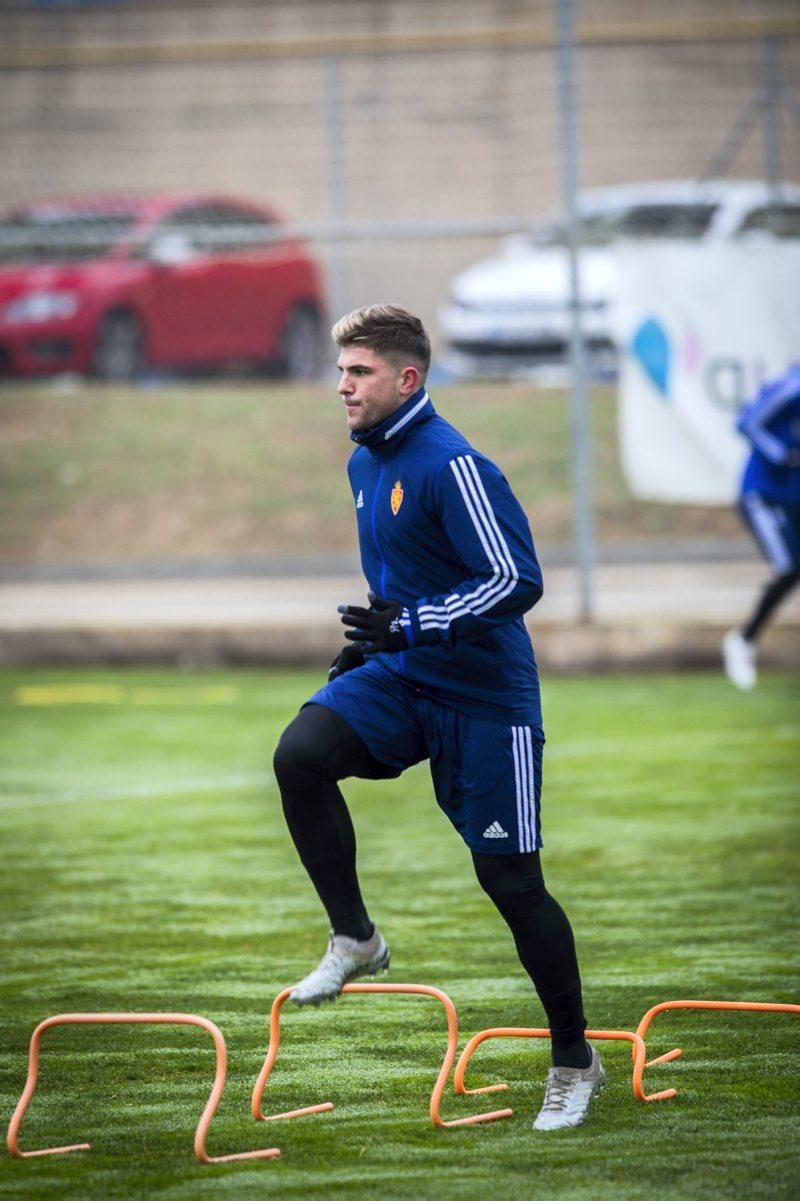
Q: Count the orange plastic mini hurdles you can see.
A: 4